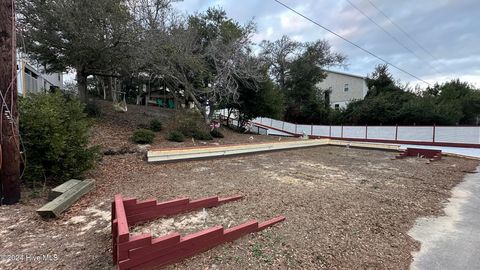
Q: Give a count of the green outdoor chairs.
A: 2